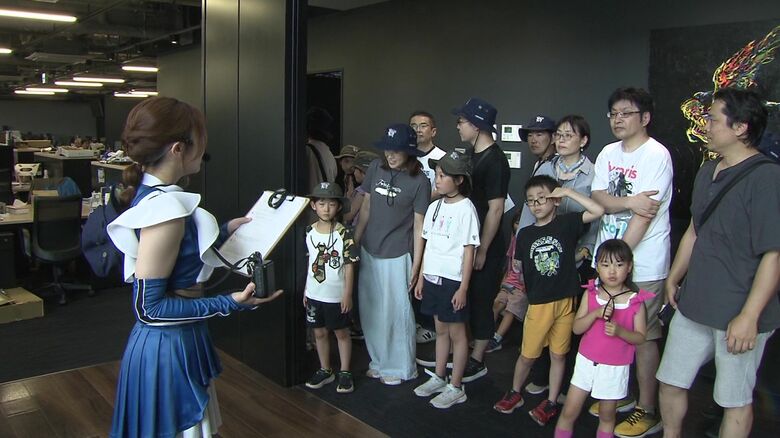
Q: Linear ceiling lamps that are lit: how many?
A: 9